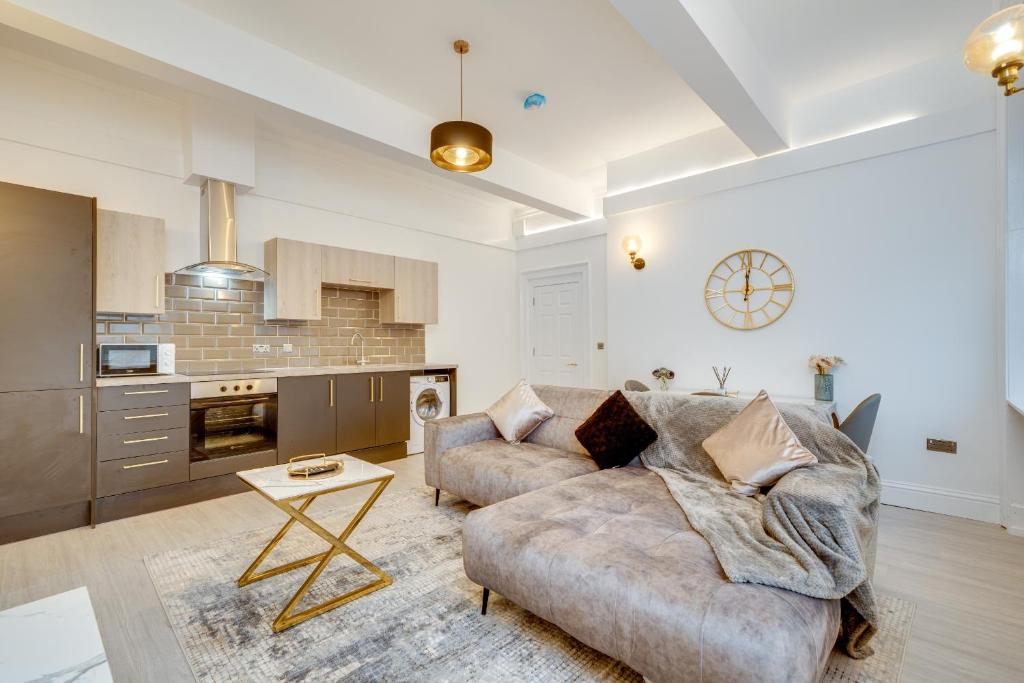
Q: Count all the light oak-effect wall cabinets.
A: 4